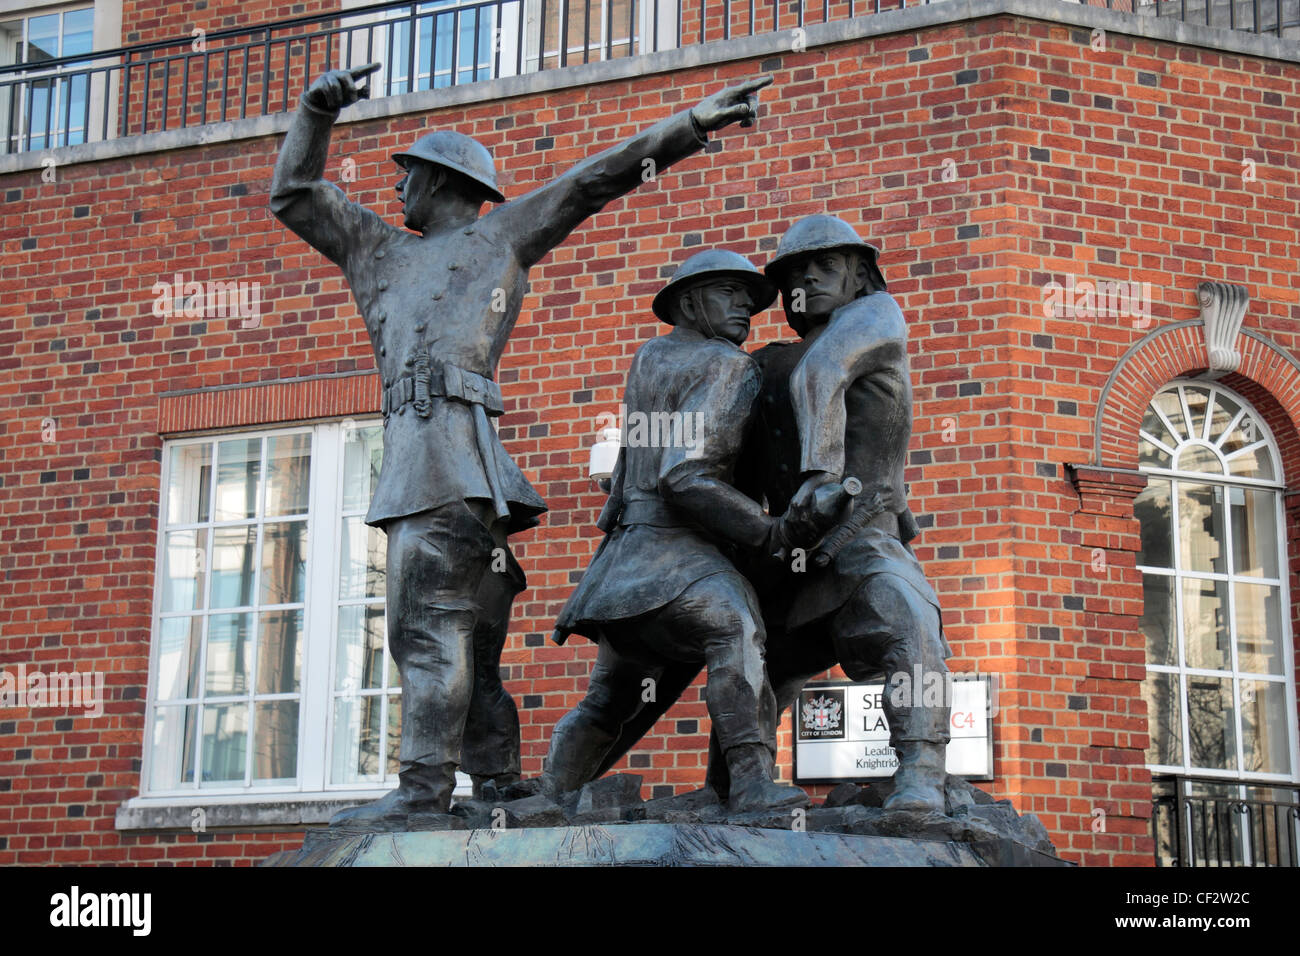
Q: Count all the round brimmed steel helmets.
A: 3